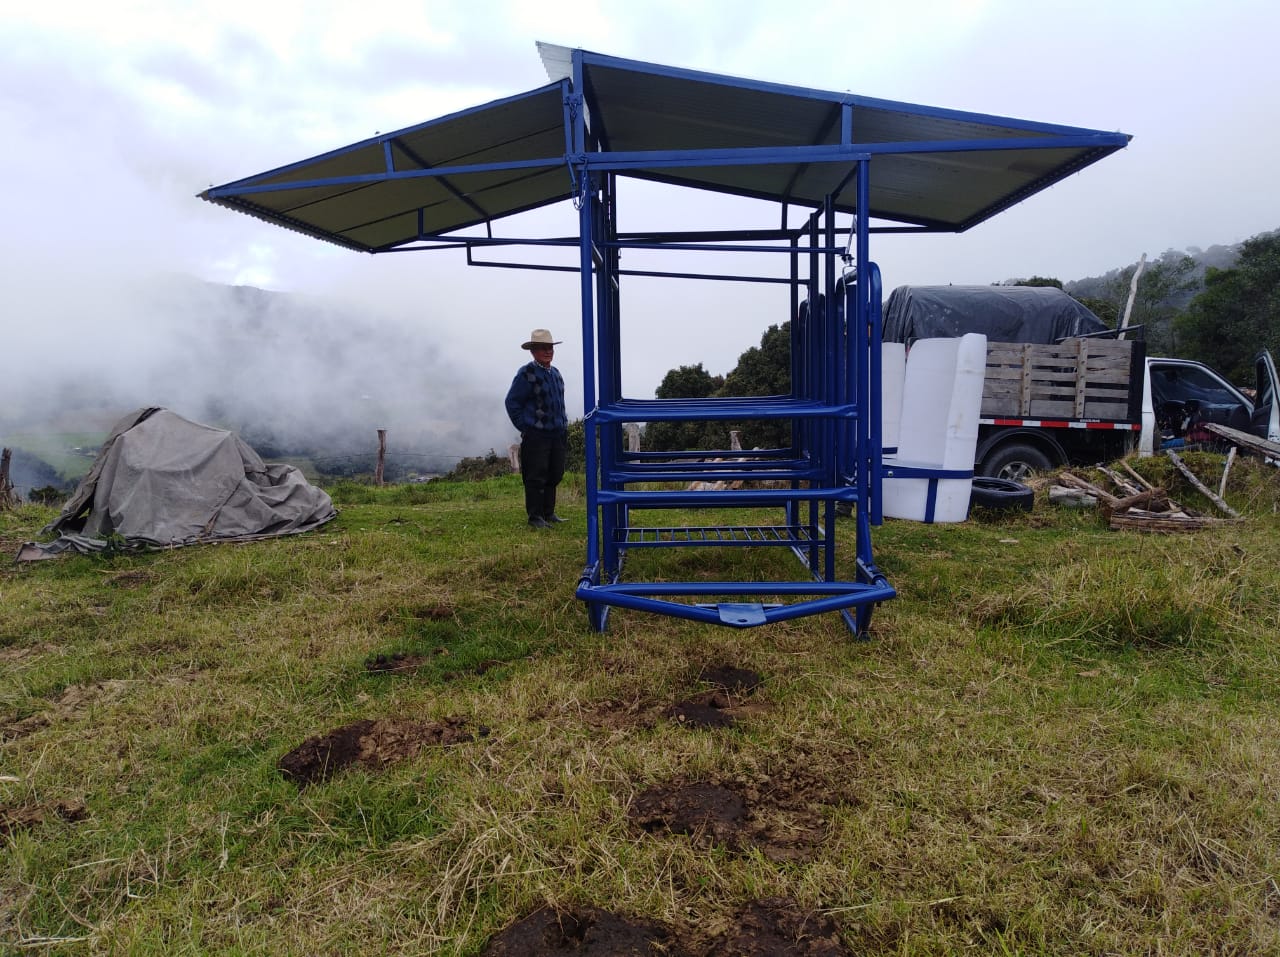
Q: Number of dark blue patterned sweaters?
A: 1